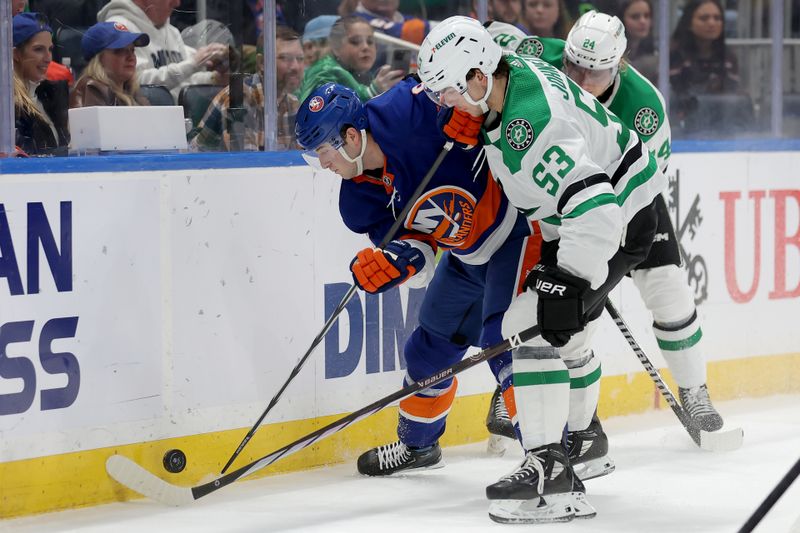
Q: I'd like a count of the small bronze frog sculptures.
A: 0